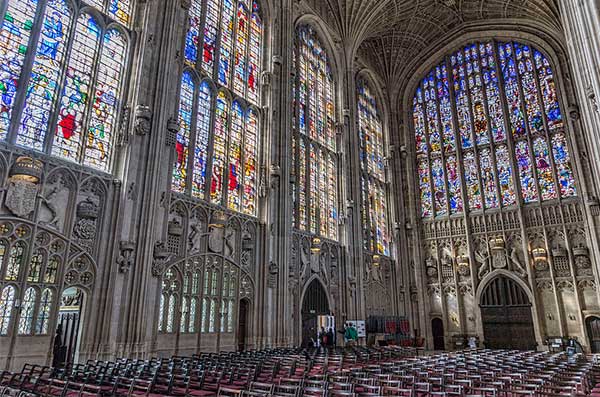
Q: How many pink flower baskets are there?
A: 0